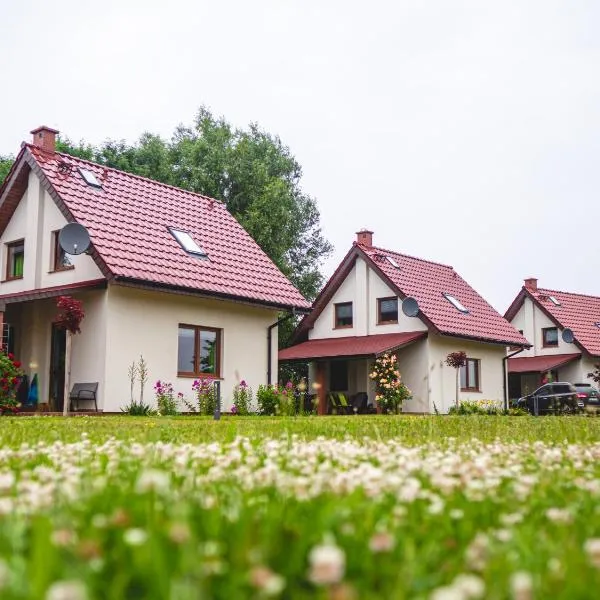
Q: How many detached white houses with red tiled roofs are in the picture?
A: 3